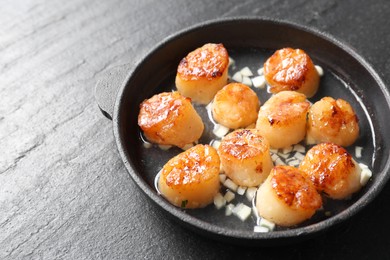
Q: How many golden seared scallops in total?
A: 10